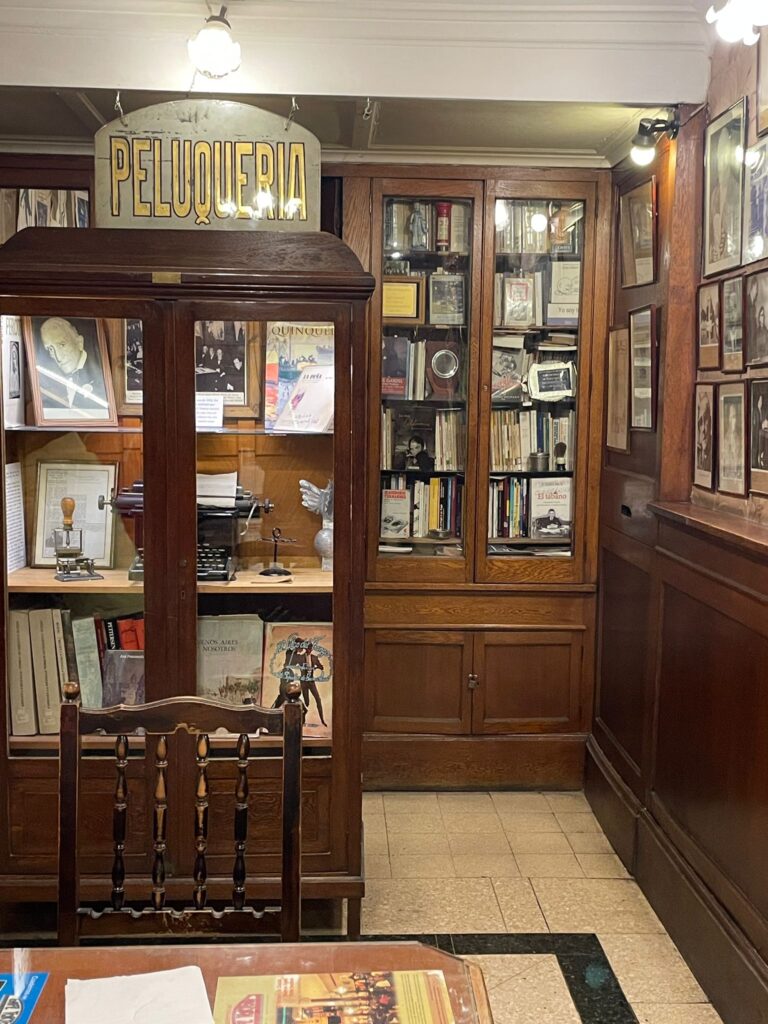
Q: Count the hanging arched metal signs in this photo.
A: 1